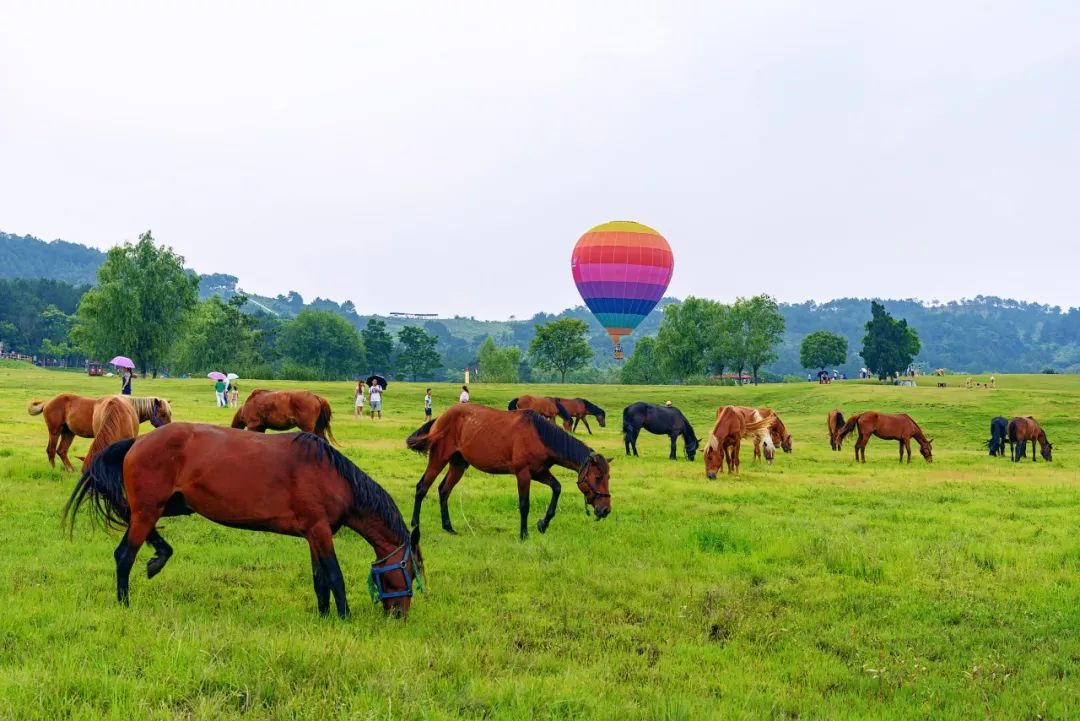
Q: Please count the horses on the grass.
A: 15